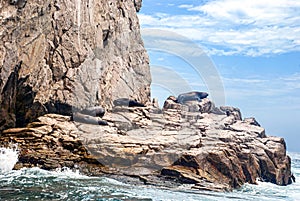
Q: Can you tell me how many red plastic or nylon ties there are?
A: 0